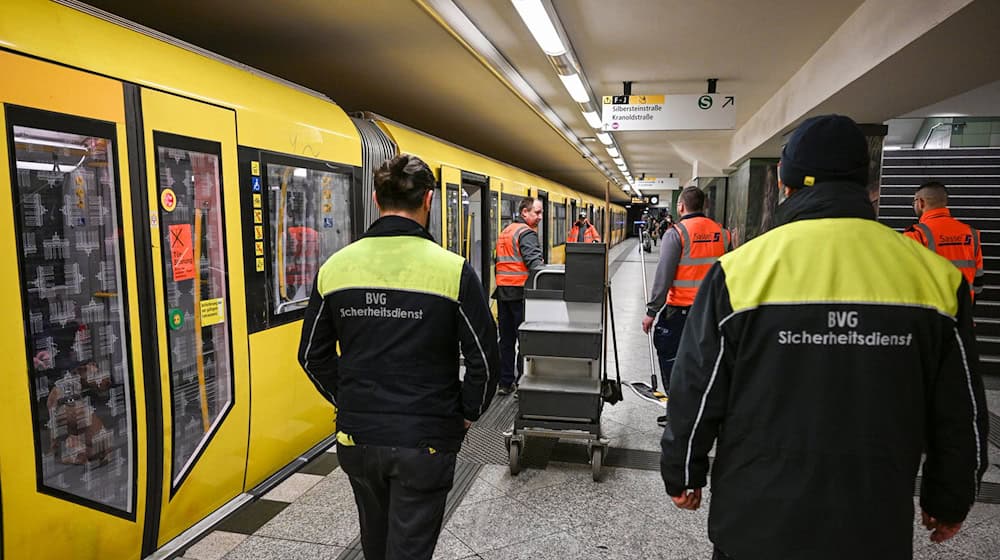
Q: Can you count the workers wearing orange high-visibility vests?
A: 4